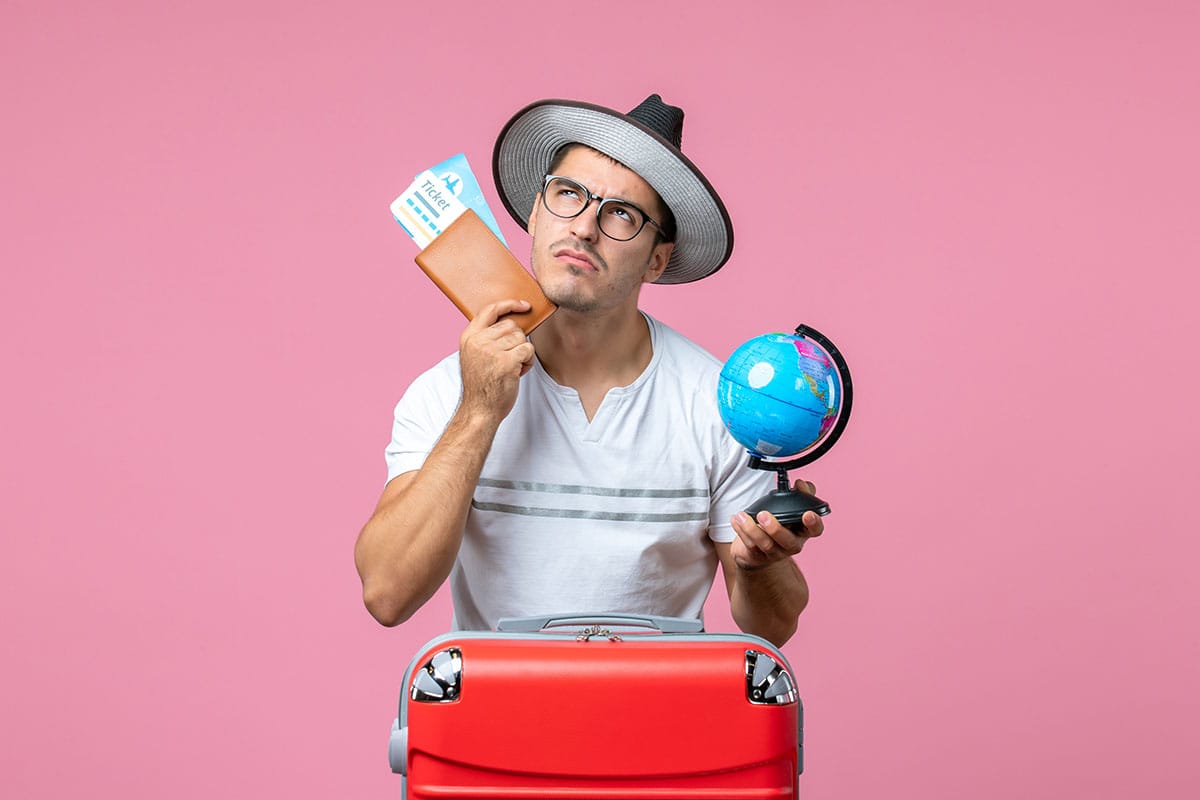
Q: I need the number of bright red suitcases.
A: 1